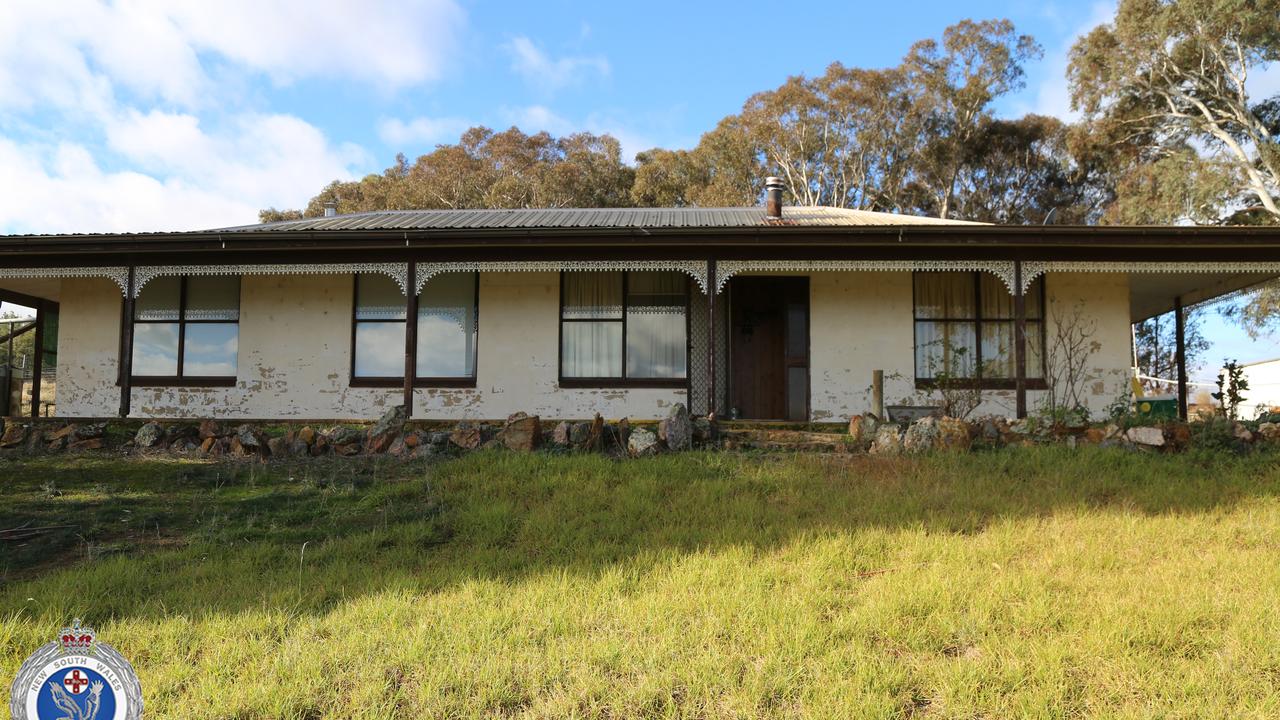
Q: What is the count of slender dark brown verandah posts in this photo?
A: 6